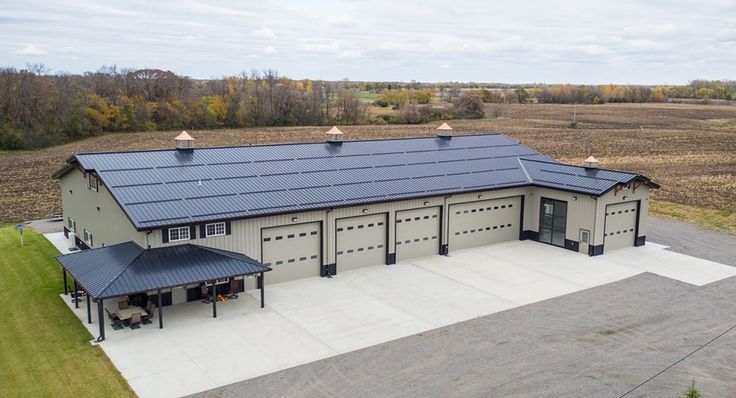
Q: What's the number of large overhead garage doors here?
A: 5